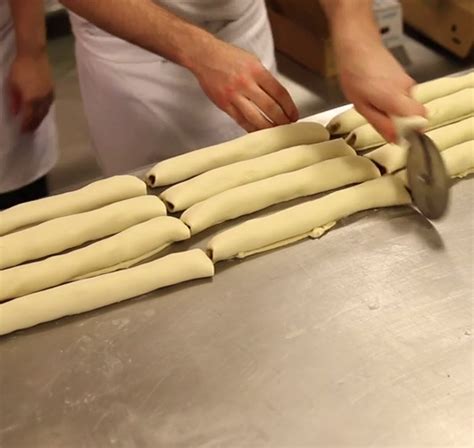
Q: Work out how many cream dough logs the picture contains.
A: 12